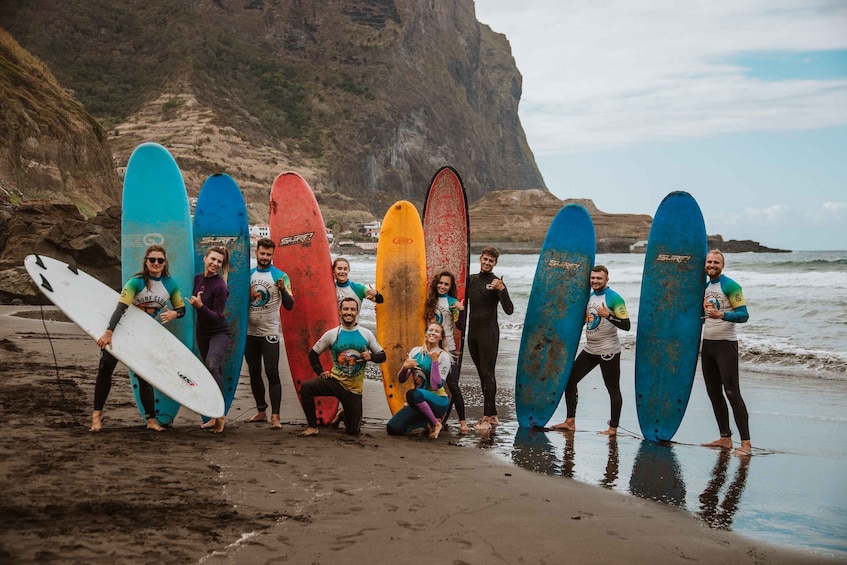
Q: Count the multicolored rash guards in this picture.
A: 8